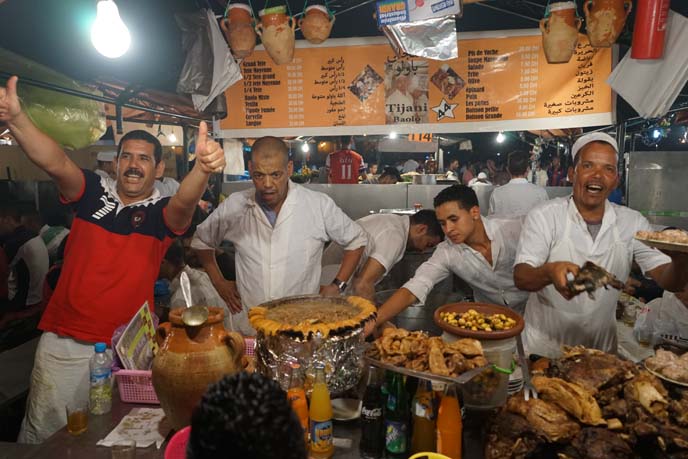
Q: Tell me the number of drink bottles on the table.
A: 7